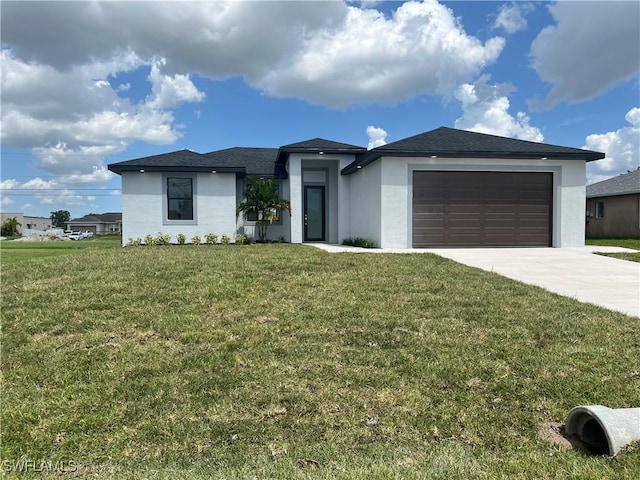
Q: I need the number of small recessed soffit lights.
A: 7